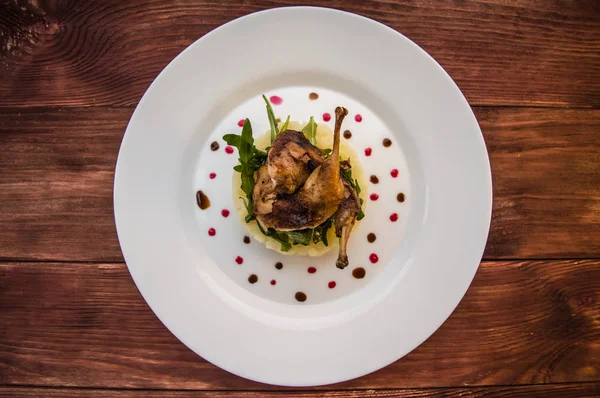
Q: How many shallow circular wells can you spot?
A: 1